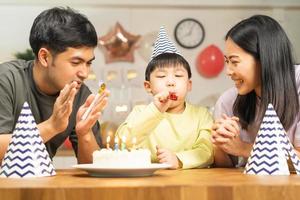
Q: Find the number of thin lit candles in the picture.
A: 4